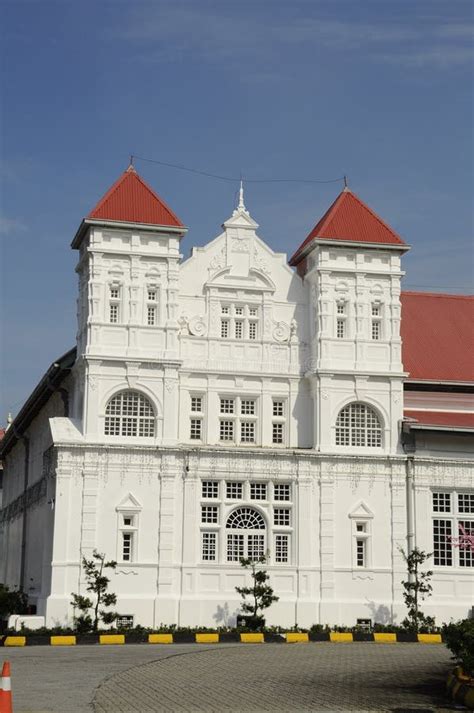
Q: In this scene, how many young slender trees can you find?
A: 3